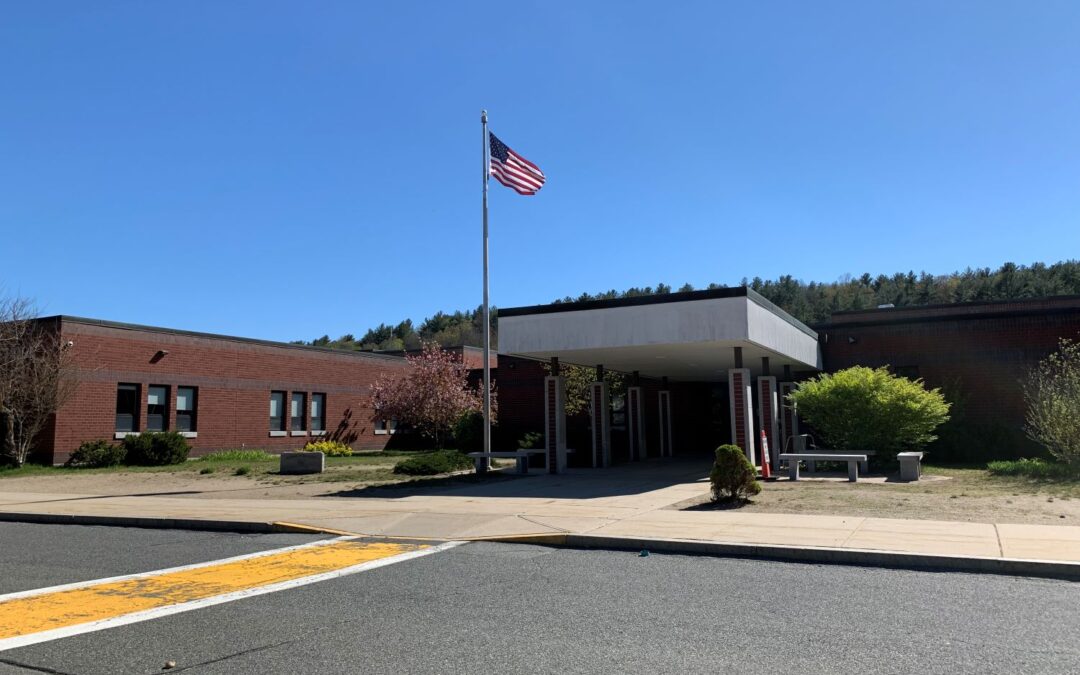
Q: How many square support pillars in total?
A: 7